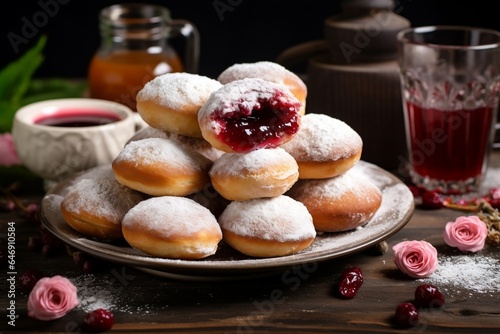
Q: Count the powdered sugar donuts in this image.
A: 11